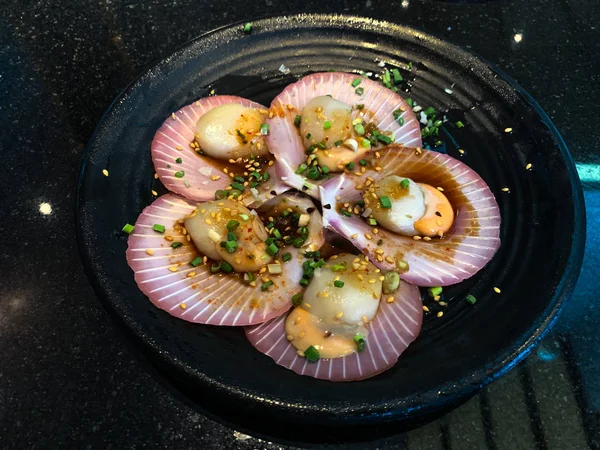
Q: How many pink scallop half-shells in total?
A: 5